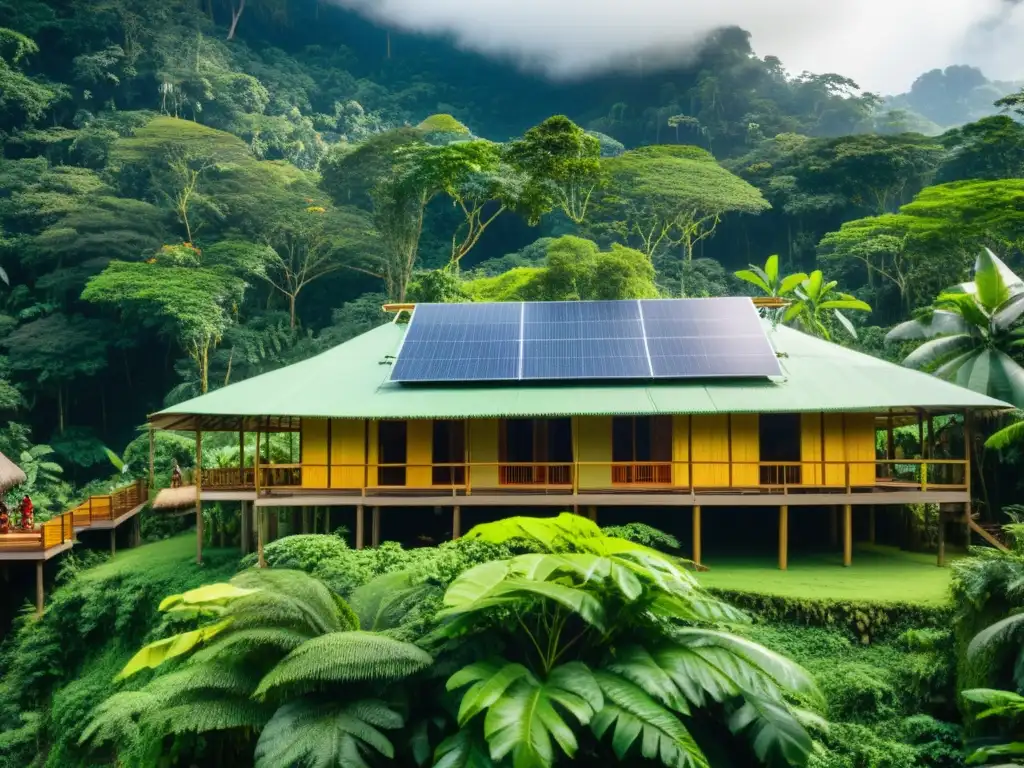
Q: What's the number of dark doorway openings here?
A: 5